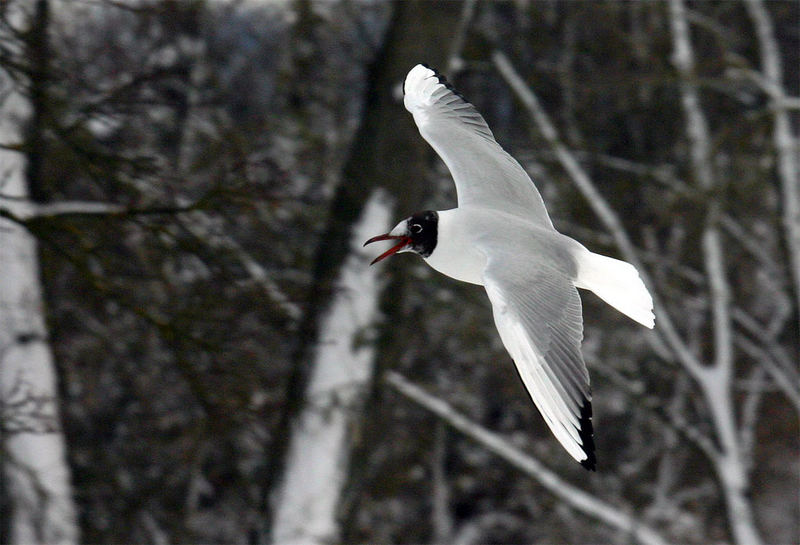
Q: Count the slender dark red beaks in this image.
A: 1